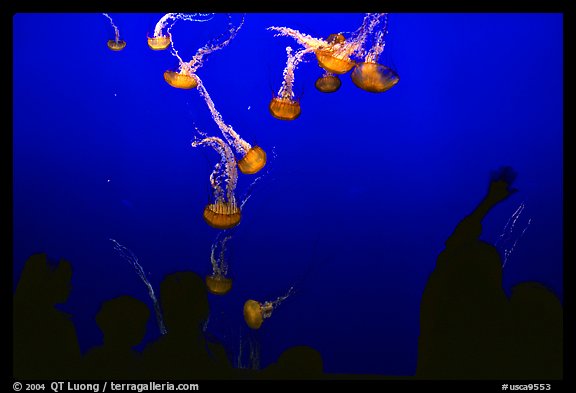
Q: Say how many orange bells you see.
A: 12